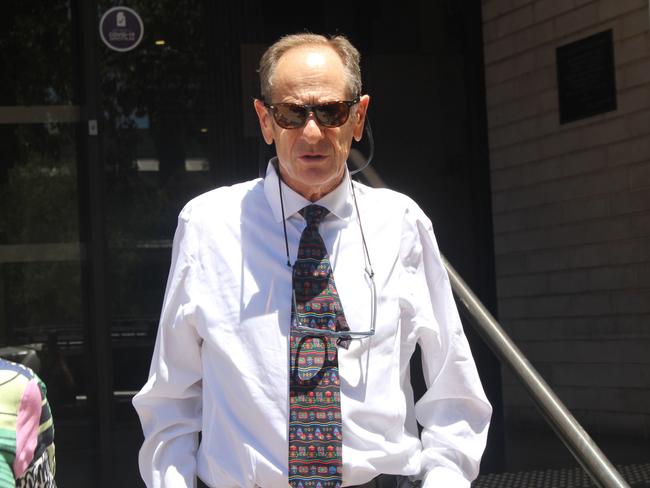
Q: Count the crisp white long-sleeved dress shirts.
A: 1